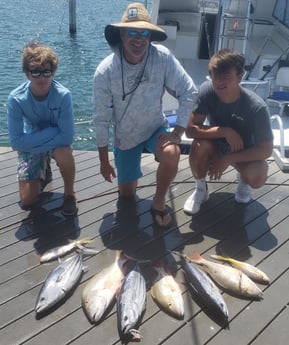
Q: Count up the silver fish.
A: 3